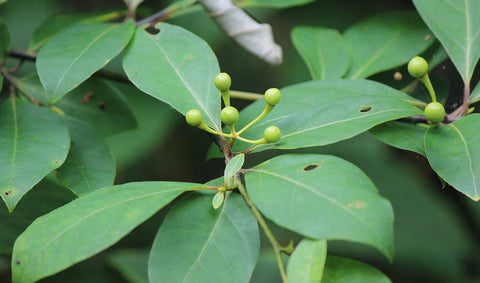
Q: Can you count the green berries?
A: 7